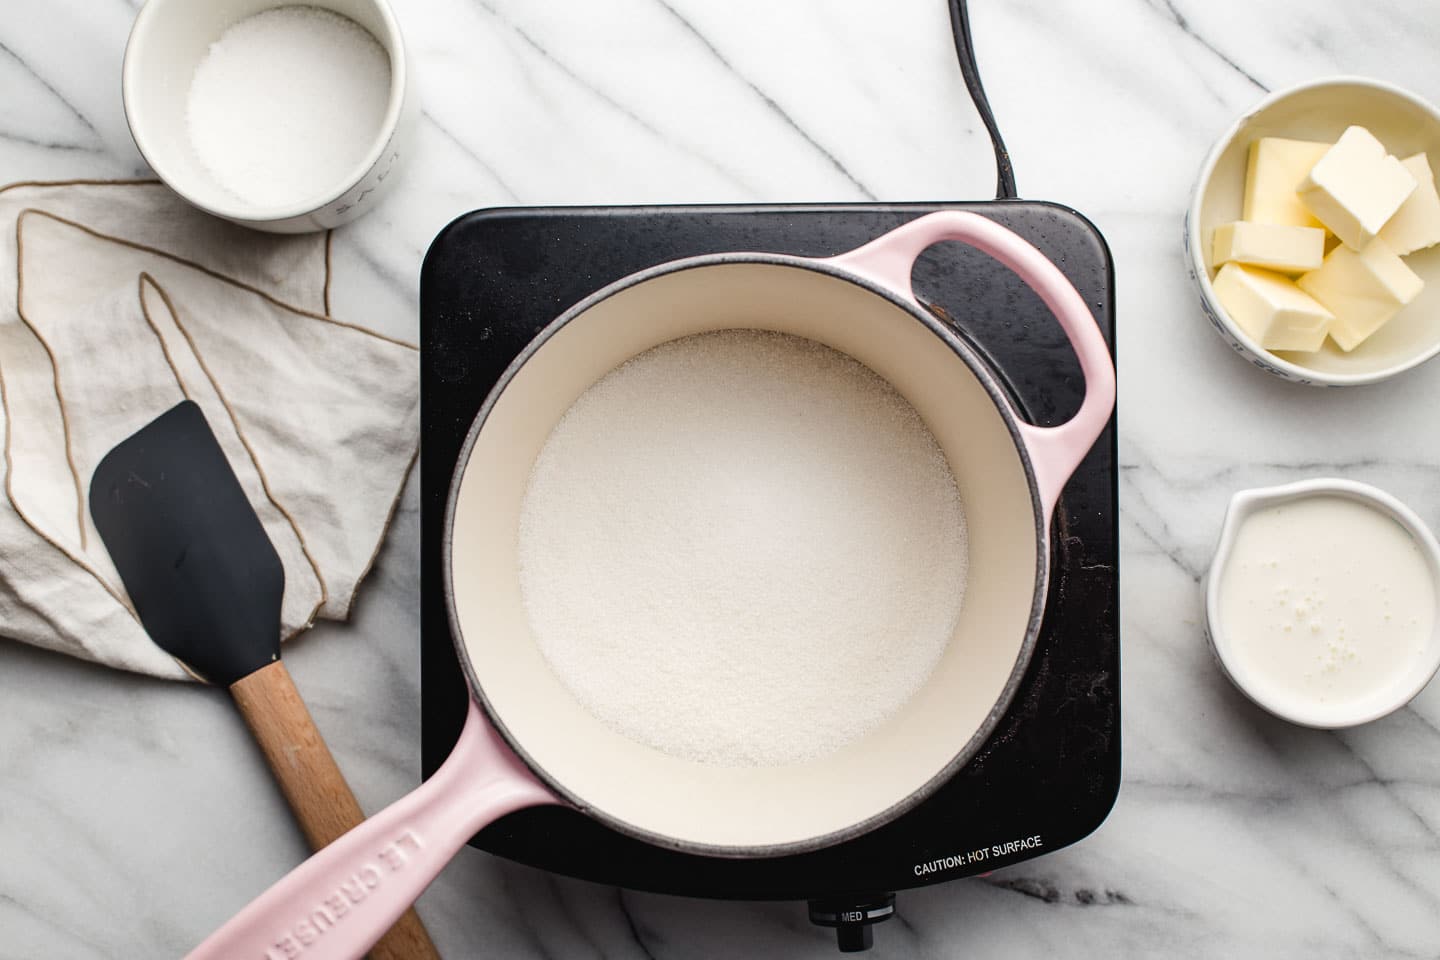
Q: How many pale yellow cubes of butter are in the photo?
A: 6